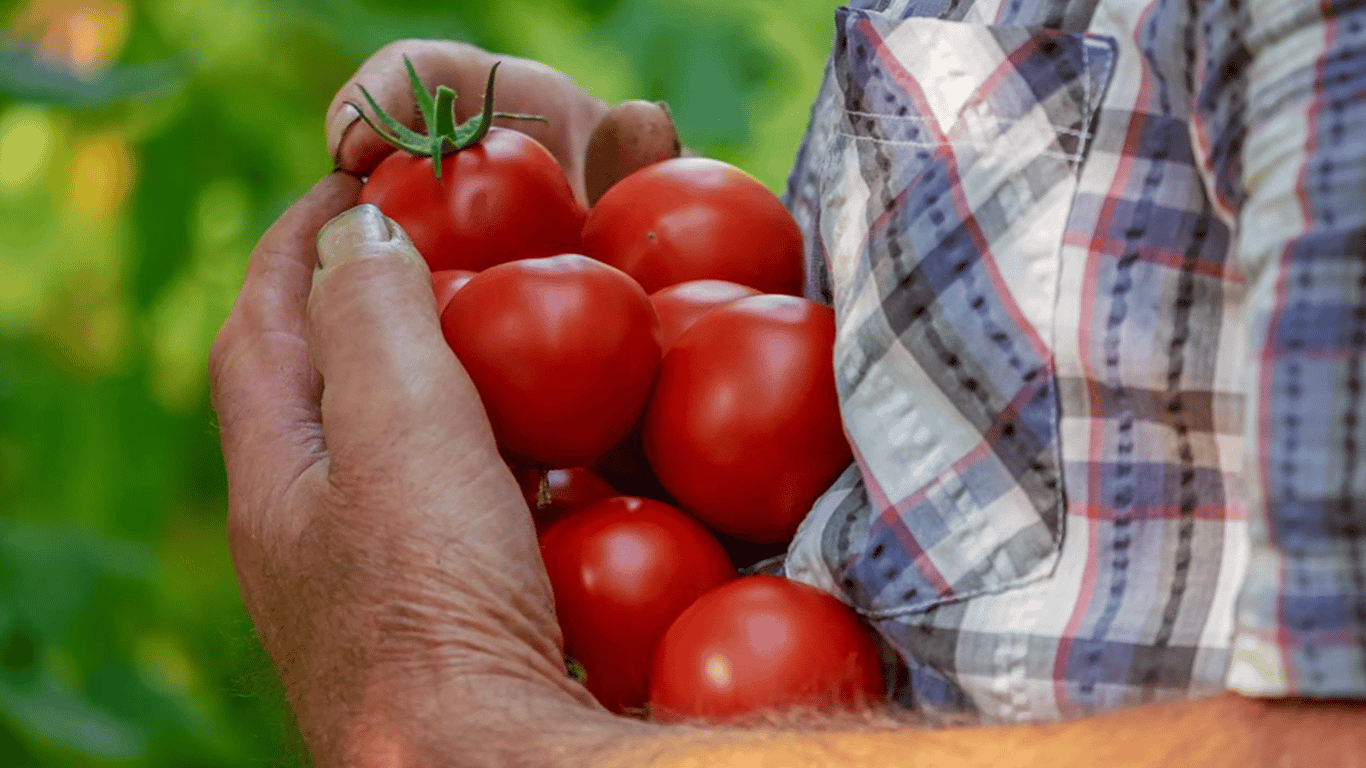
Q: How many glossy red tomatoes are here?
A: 9